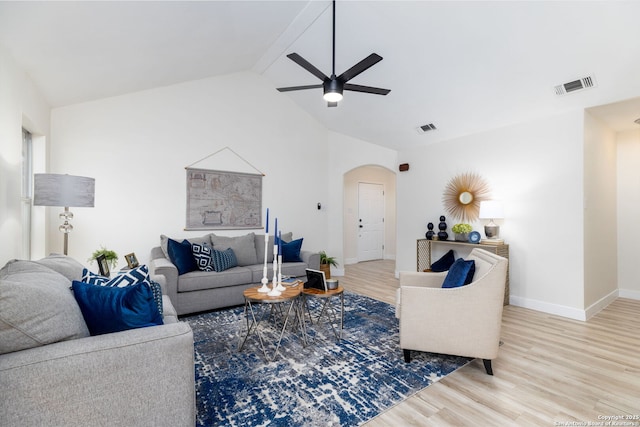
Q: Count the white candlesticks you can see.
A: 3